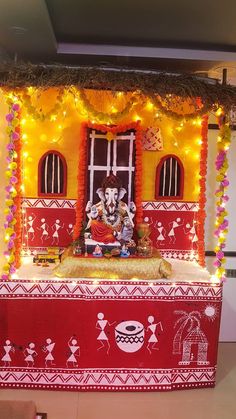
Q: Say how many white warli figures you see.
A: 14